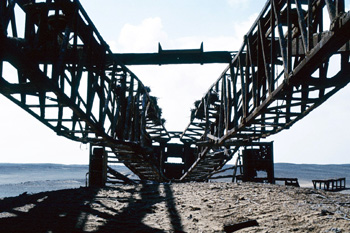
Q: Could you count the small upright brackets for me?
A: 2